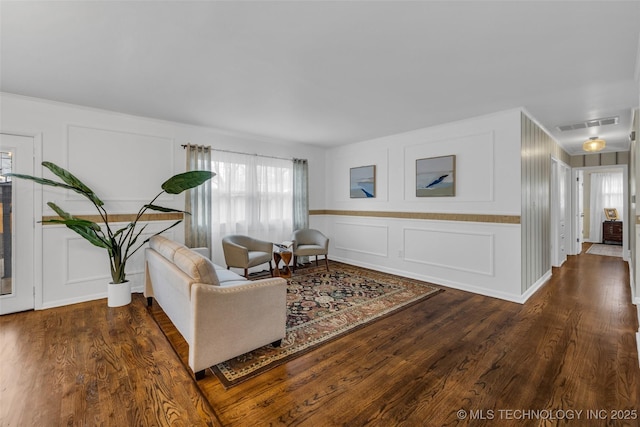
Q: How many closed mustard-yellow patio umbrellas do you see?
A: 0